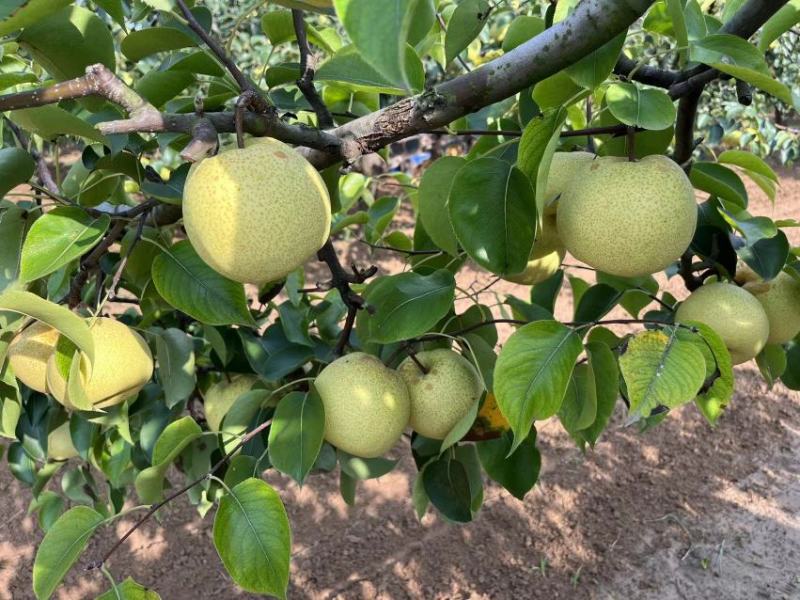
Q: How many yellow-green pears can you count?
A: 12